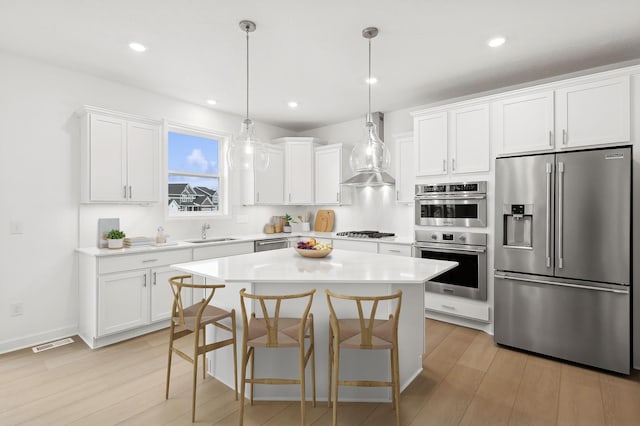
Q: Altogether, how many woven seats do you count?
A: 3